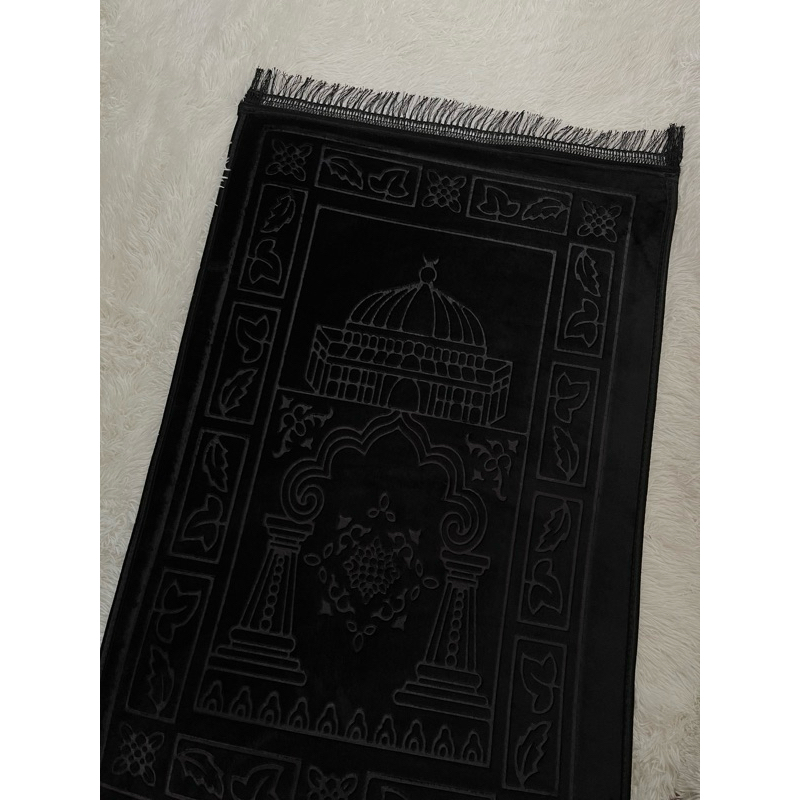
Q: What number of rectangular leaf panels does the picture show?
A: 12